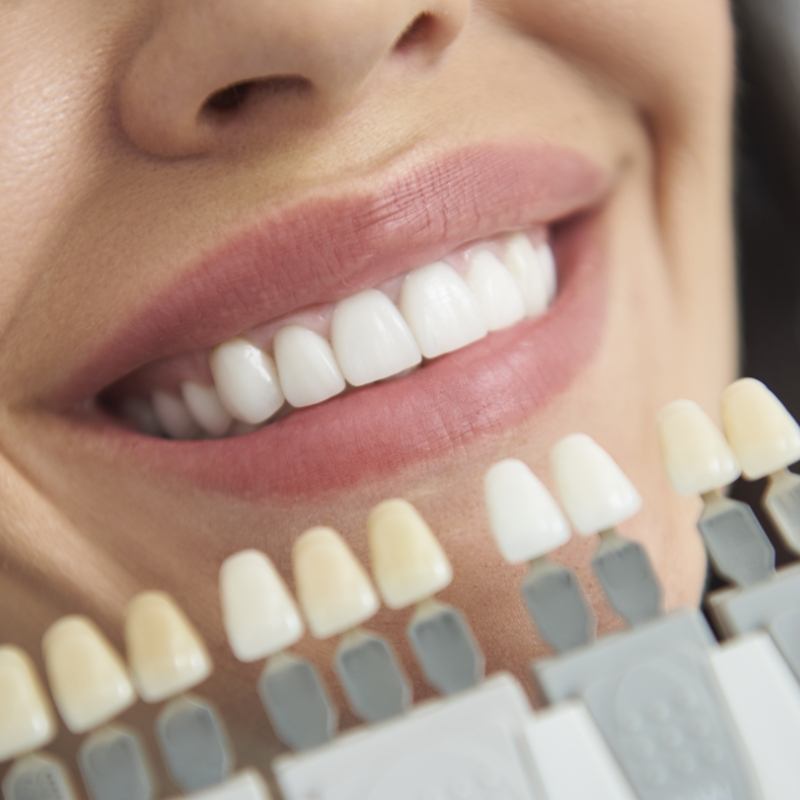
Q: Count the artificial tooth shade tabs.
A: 10